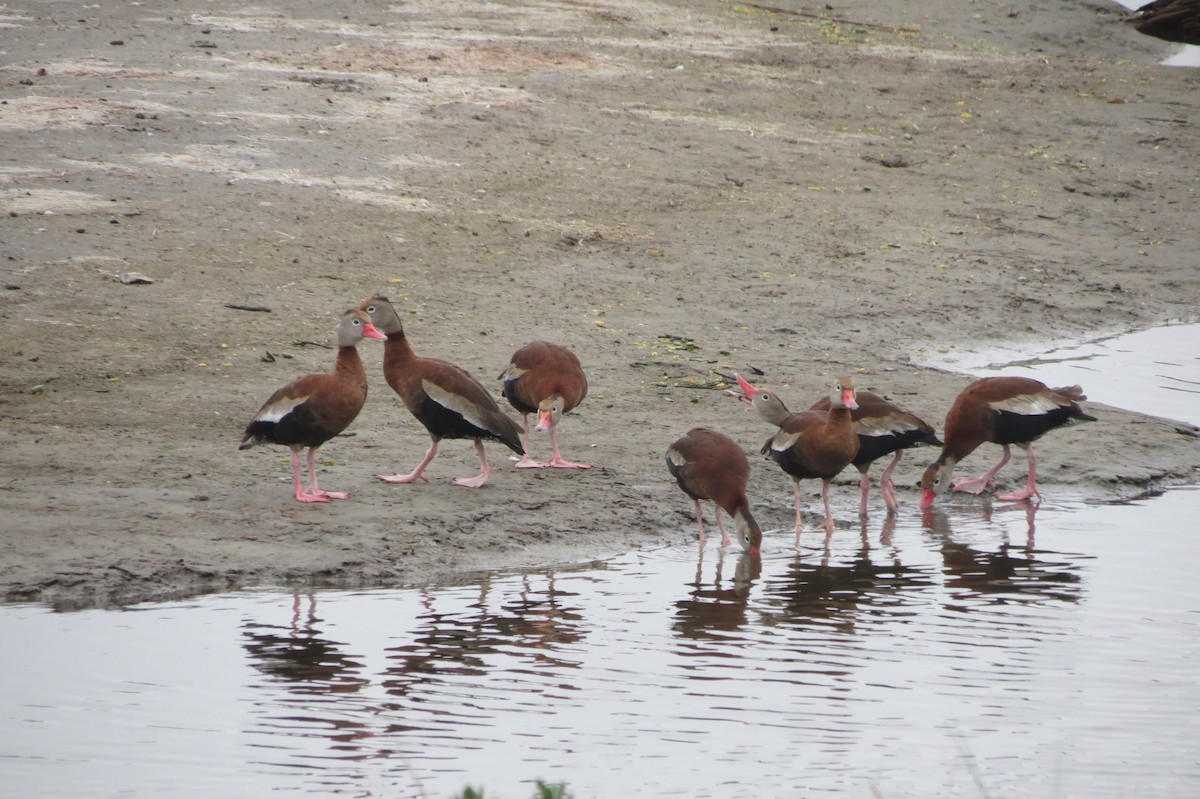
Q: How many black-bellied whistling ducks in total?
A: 7